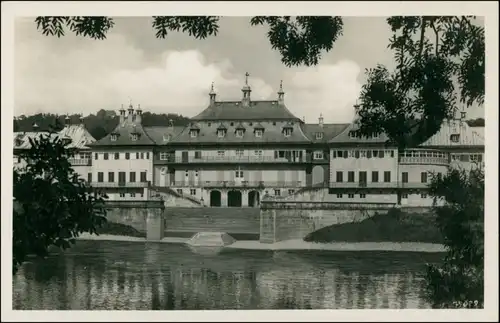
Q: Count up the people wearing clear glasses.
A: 0